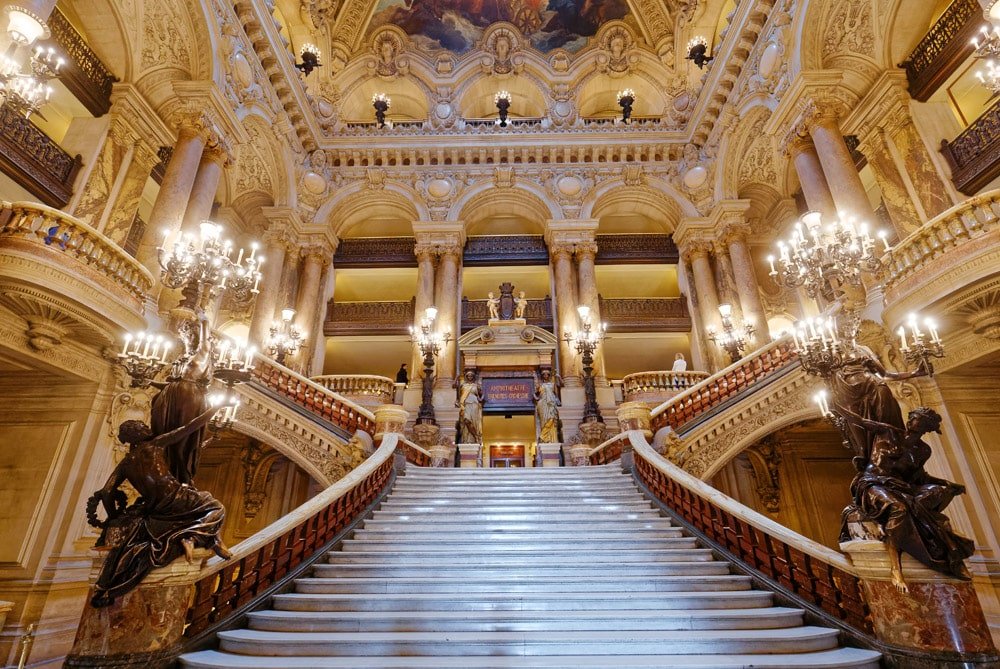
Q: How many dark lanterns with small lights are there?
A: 5